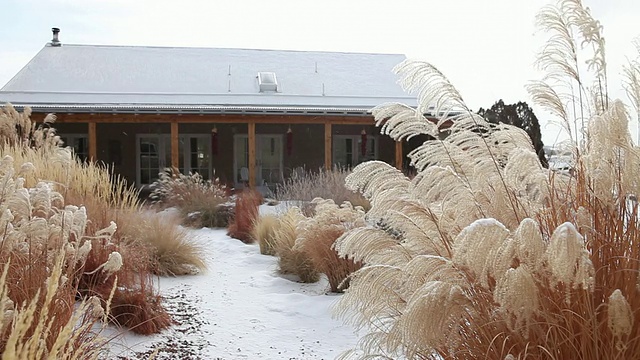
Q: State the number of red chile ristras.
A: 3